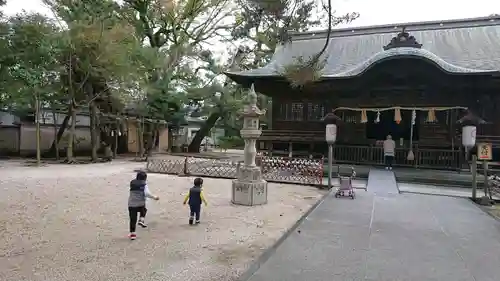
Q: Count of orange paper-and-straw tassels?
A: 3